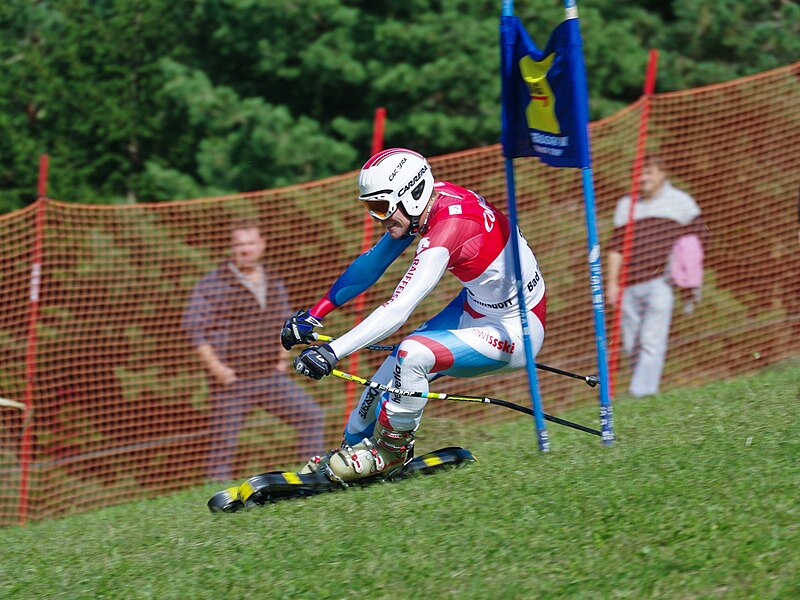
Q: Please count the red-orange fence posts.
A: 3